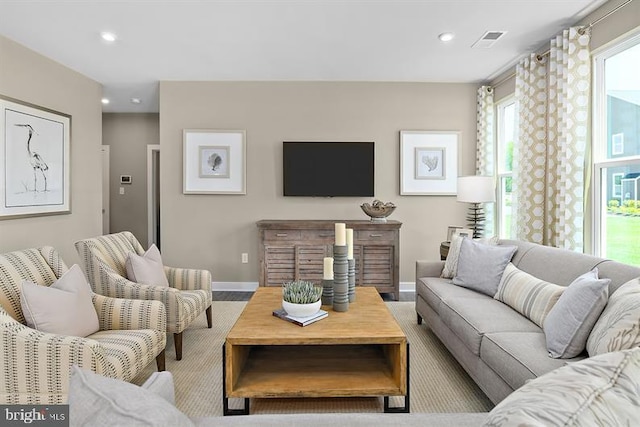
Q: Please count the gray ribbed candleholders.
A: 3